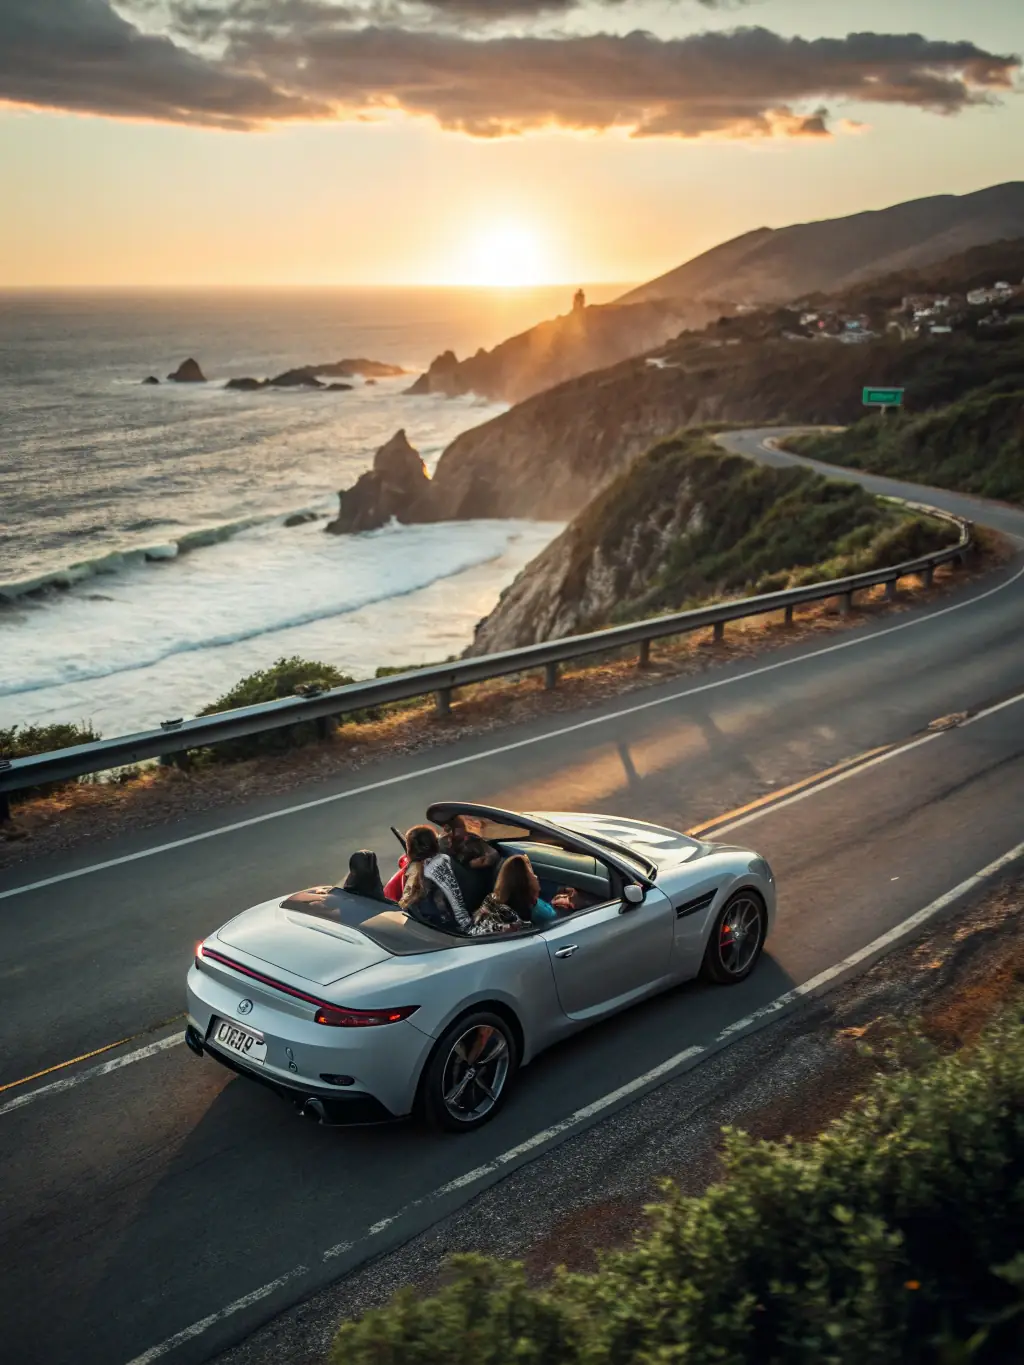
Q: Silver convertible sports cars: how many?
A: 1